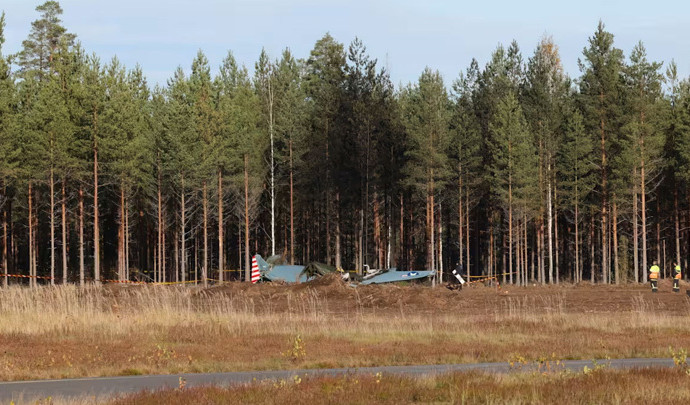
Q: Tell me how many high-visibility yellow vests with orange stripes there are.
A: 2